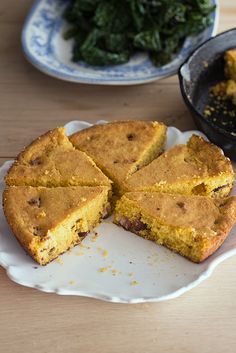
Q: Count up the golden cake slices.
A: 5